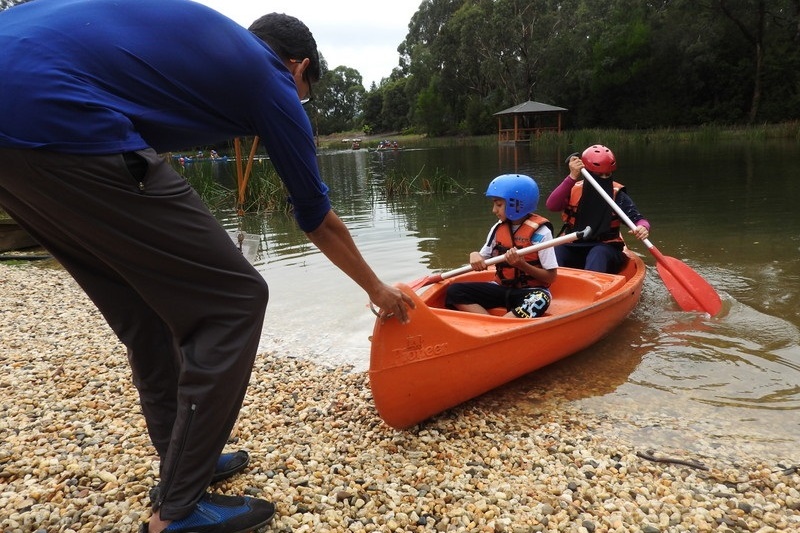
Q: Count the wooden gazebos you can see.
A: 1